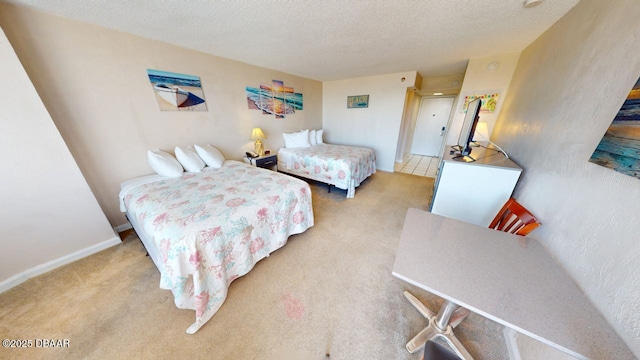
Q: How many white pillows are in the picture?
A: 6